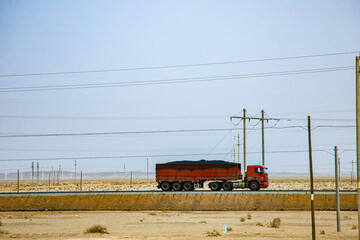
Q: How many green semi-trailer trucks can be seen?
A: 0